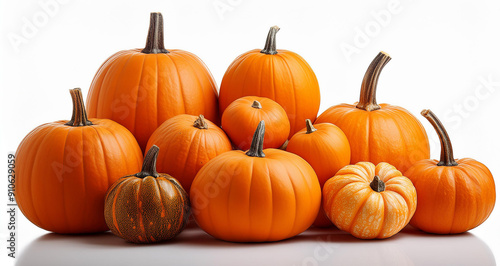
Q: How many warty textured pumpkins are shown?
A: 1